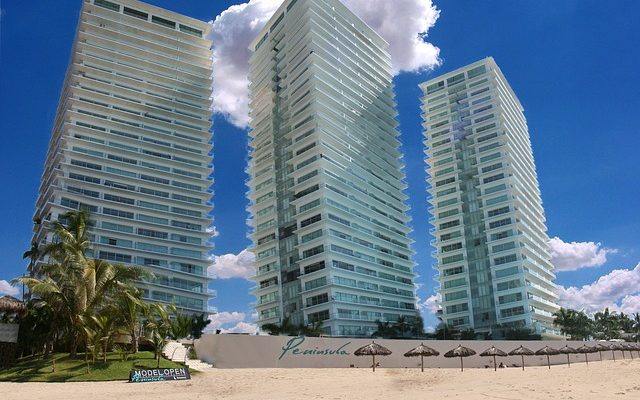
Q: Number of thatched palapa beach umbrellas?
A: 13